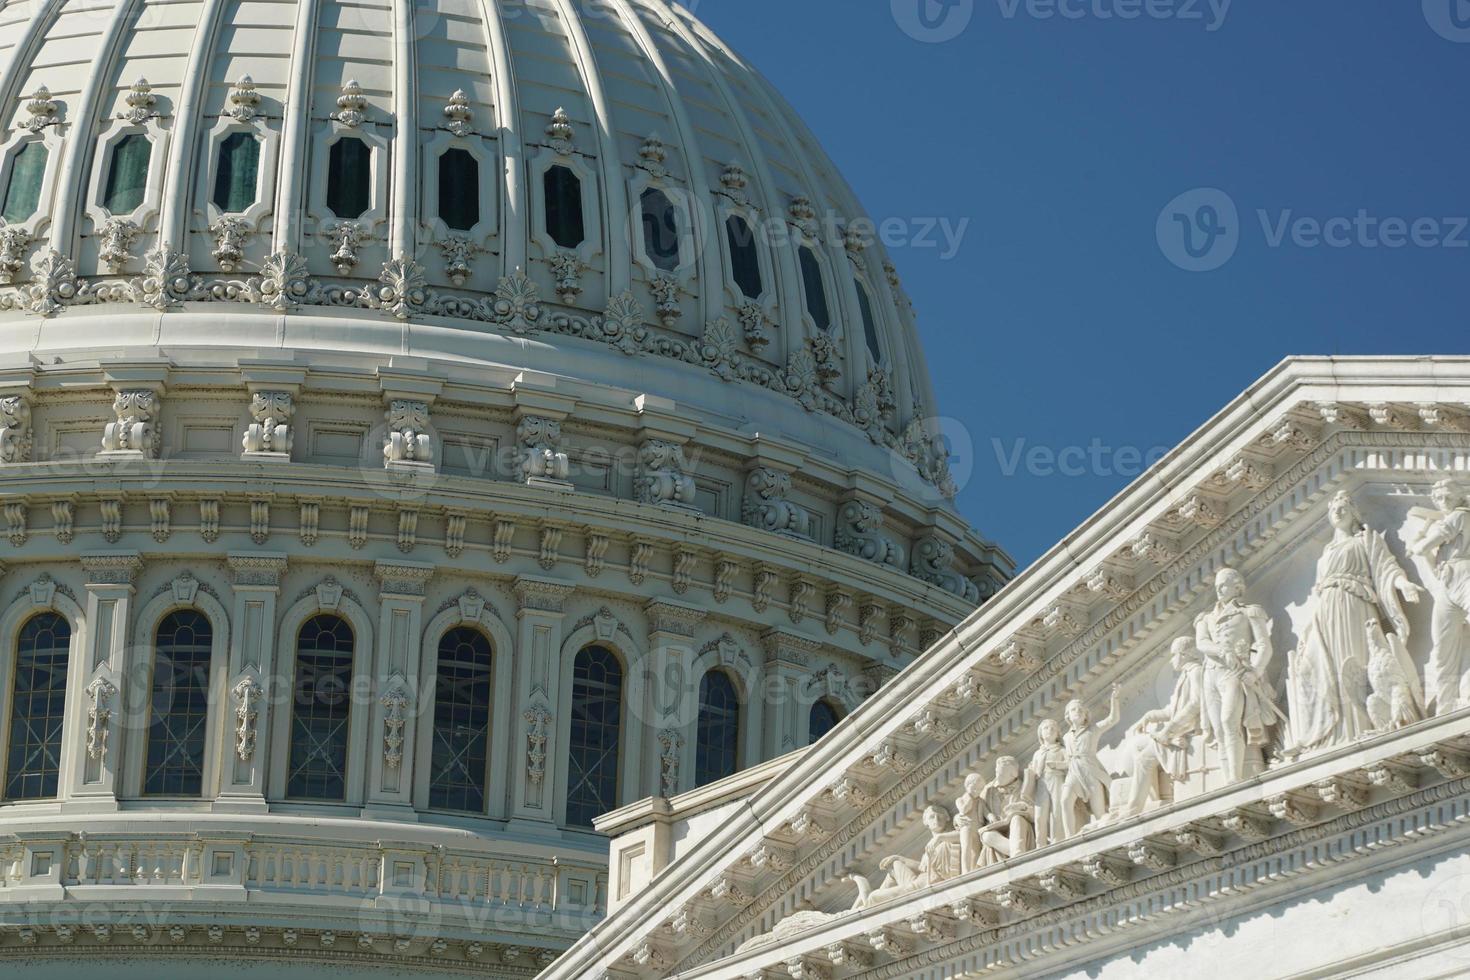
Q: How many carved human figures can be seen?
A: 9